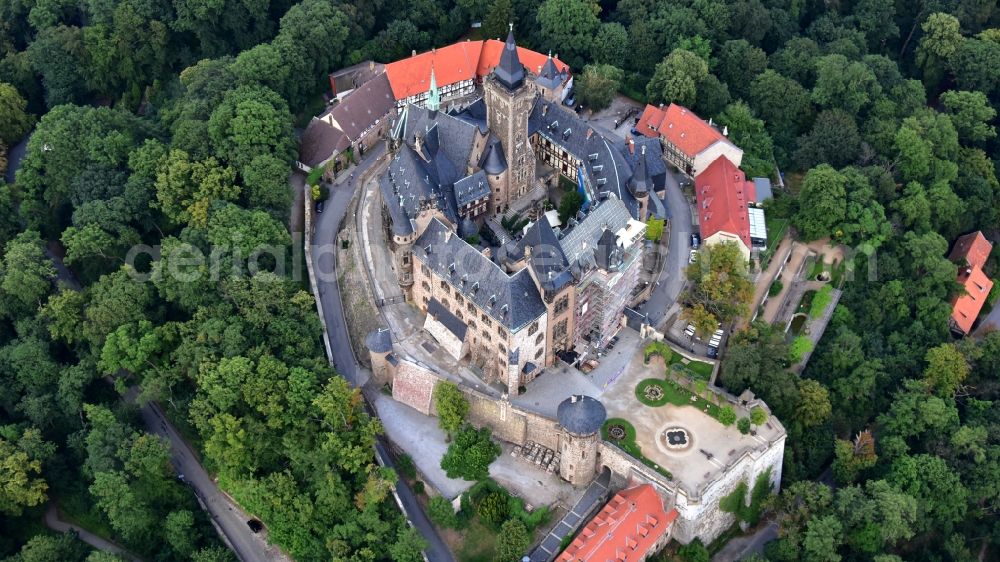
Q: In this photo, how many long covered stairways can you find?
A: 1